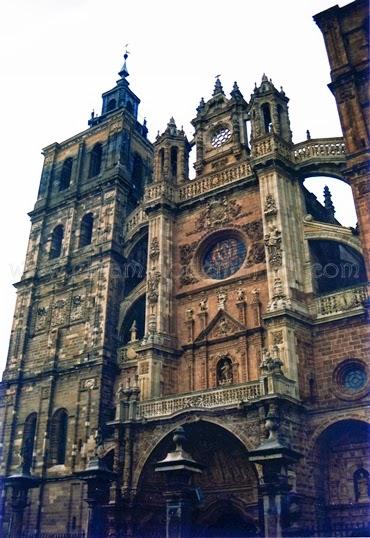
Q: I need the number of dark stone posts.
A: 4